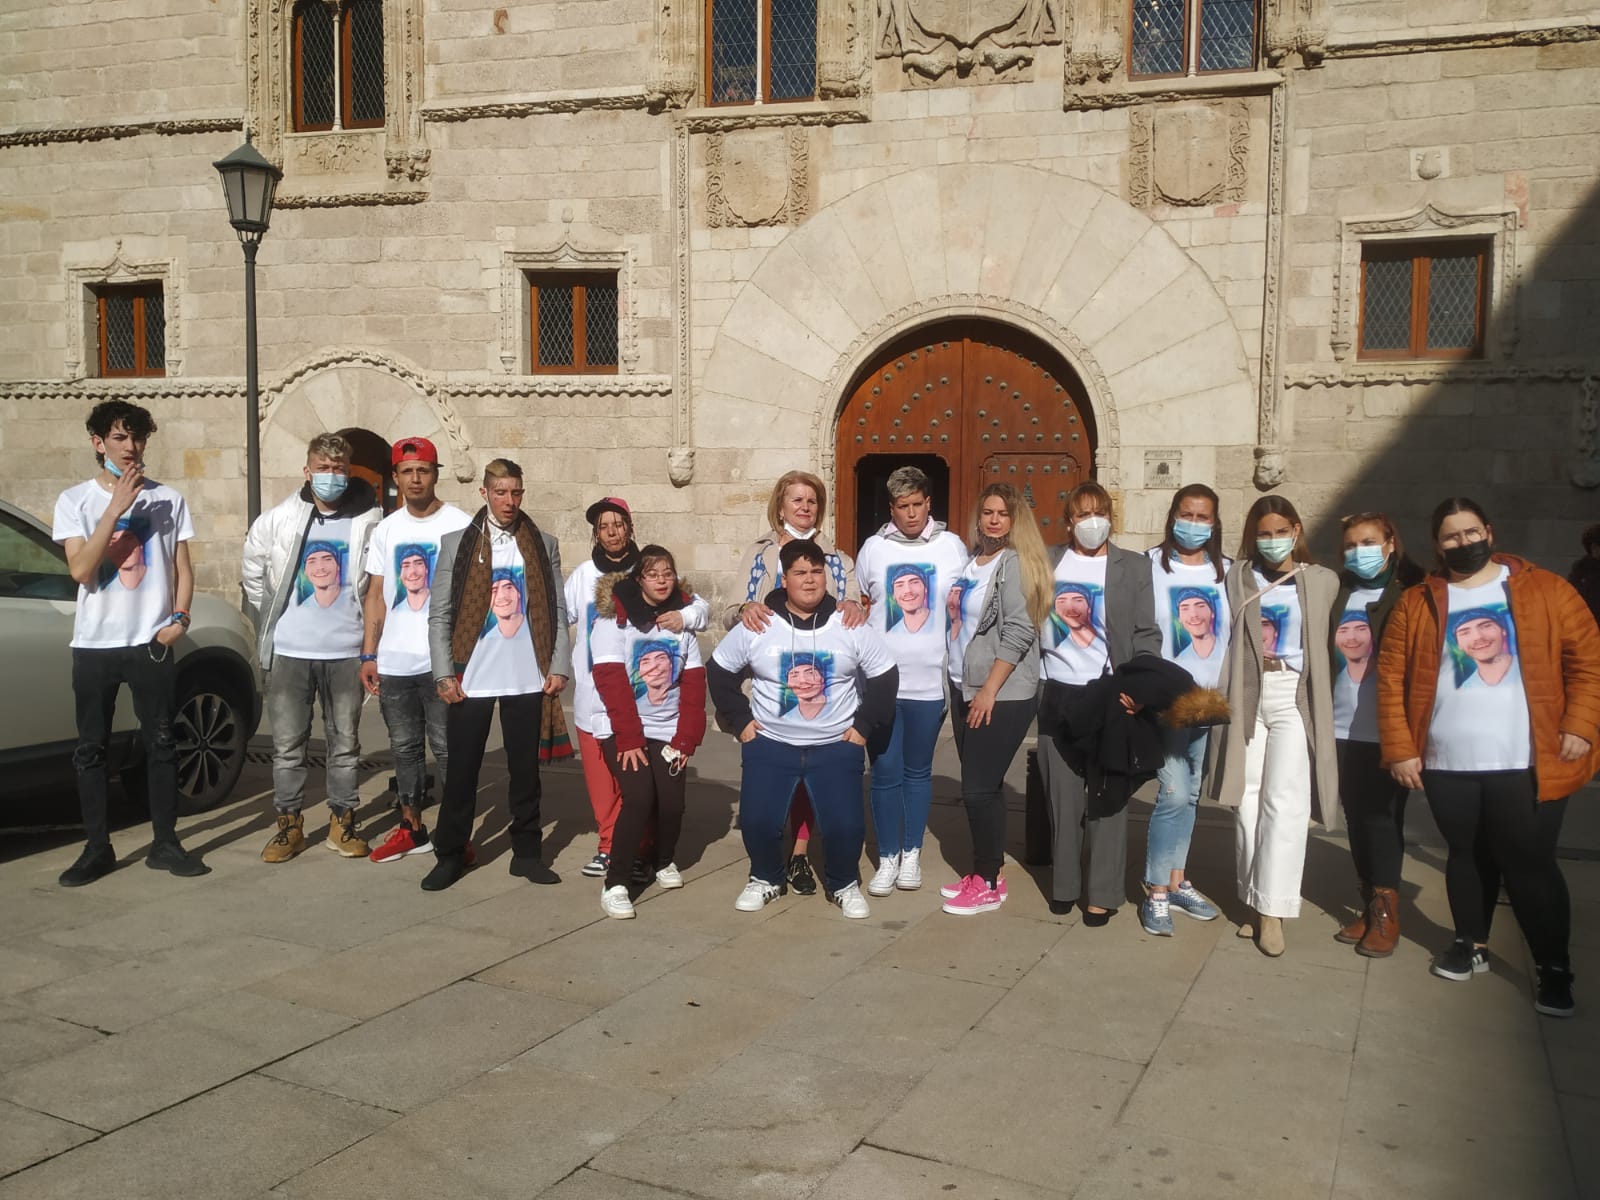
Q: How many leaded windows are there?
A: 6